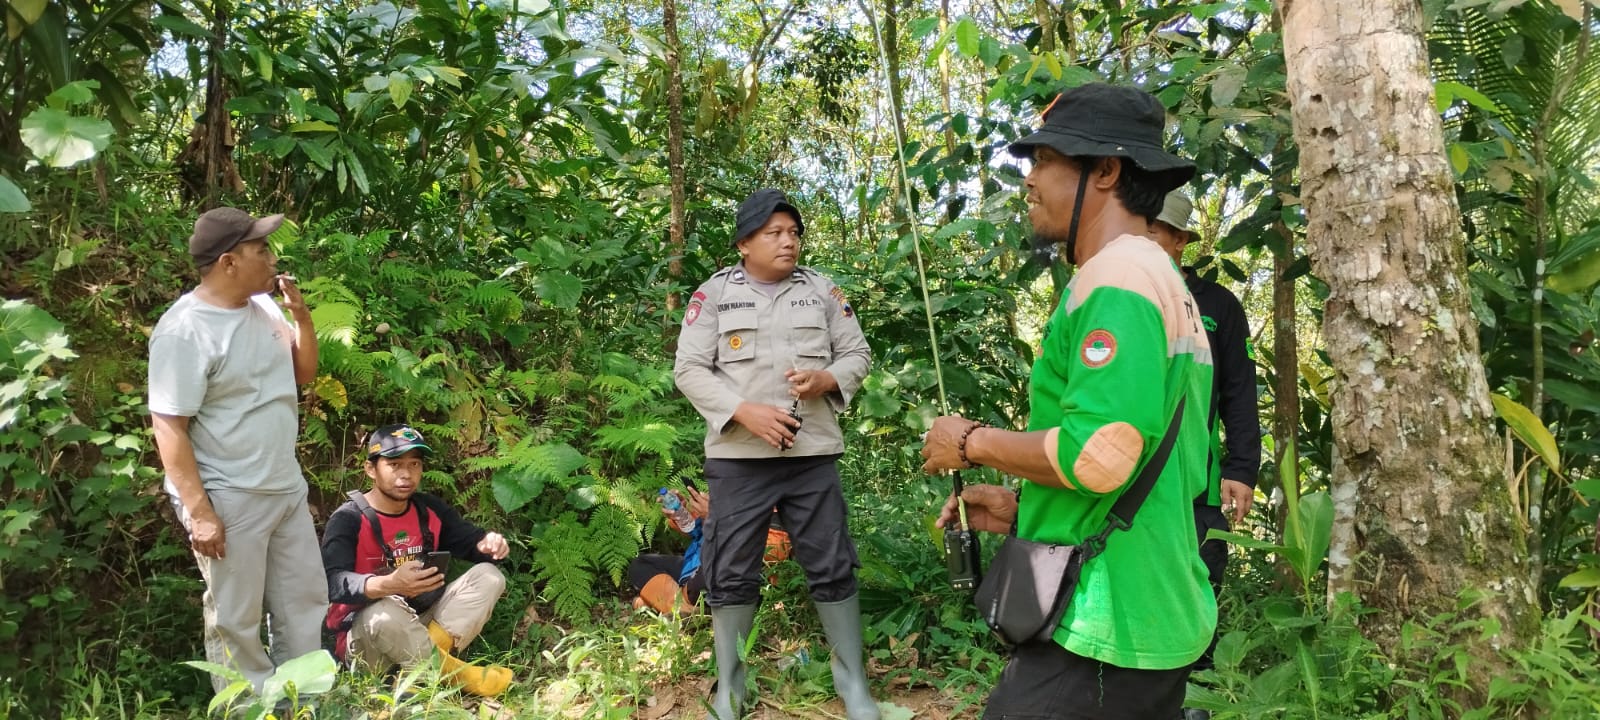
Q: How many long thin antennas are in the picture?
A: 1